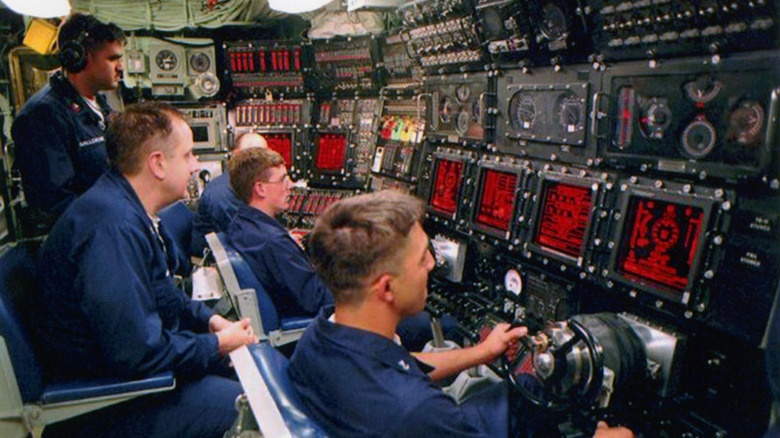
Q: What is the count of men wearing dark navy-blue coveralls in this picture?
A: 5